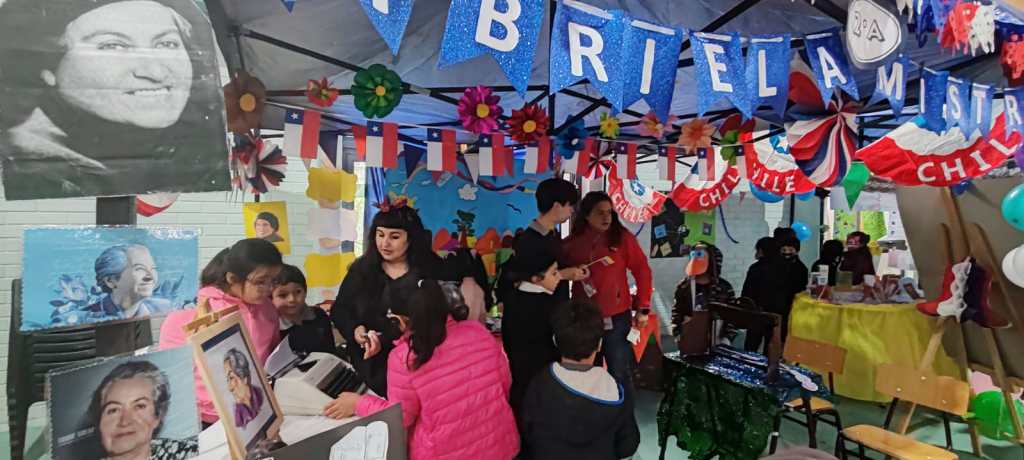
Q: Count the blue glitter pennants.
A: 13